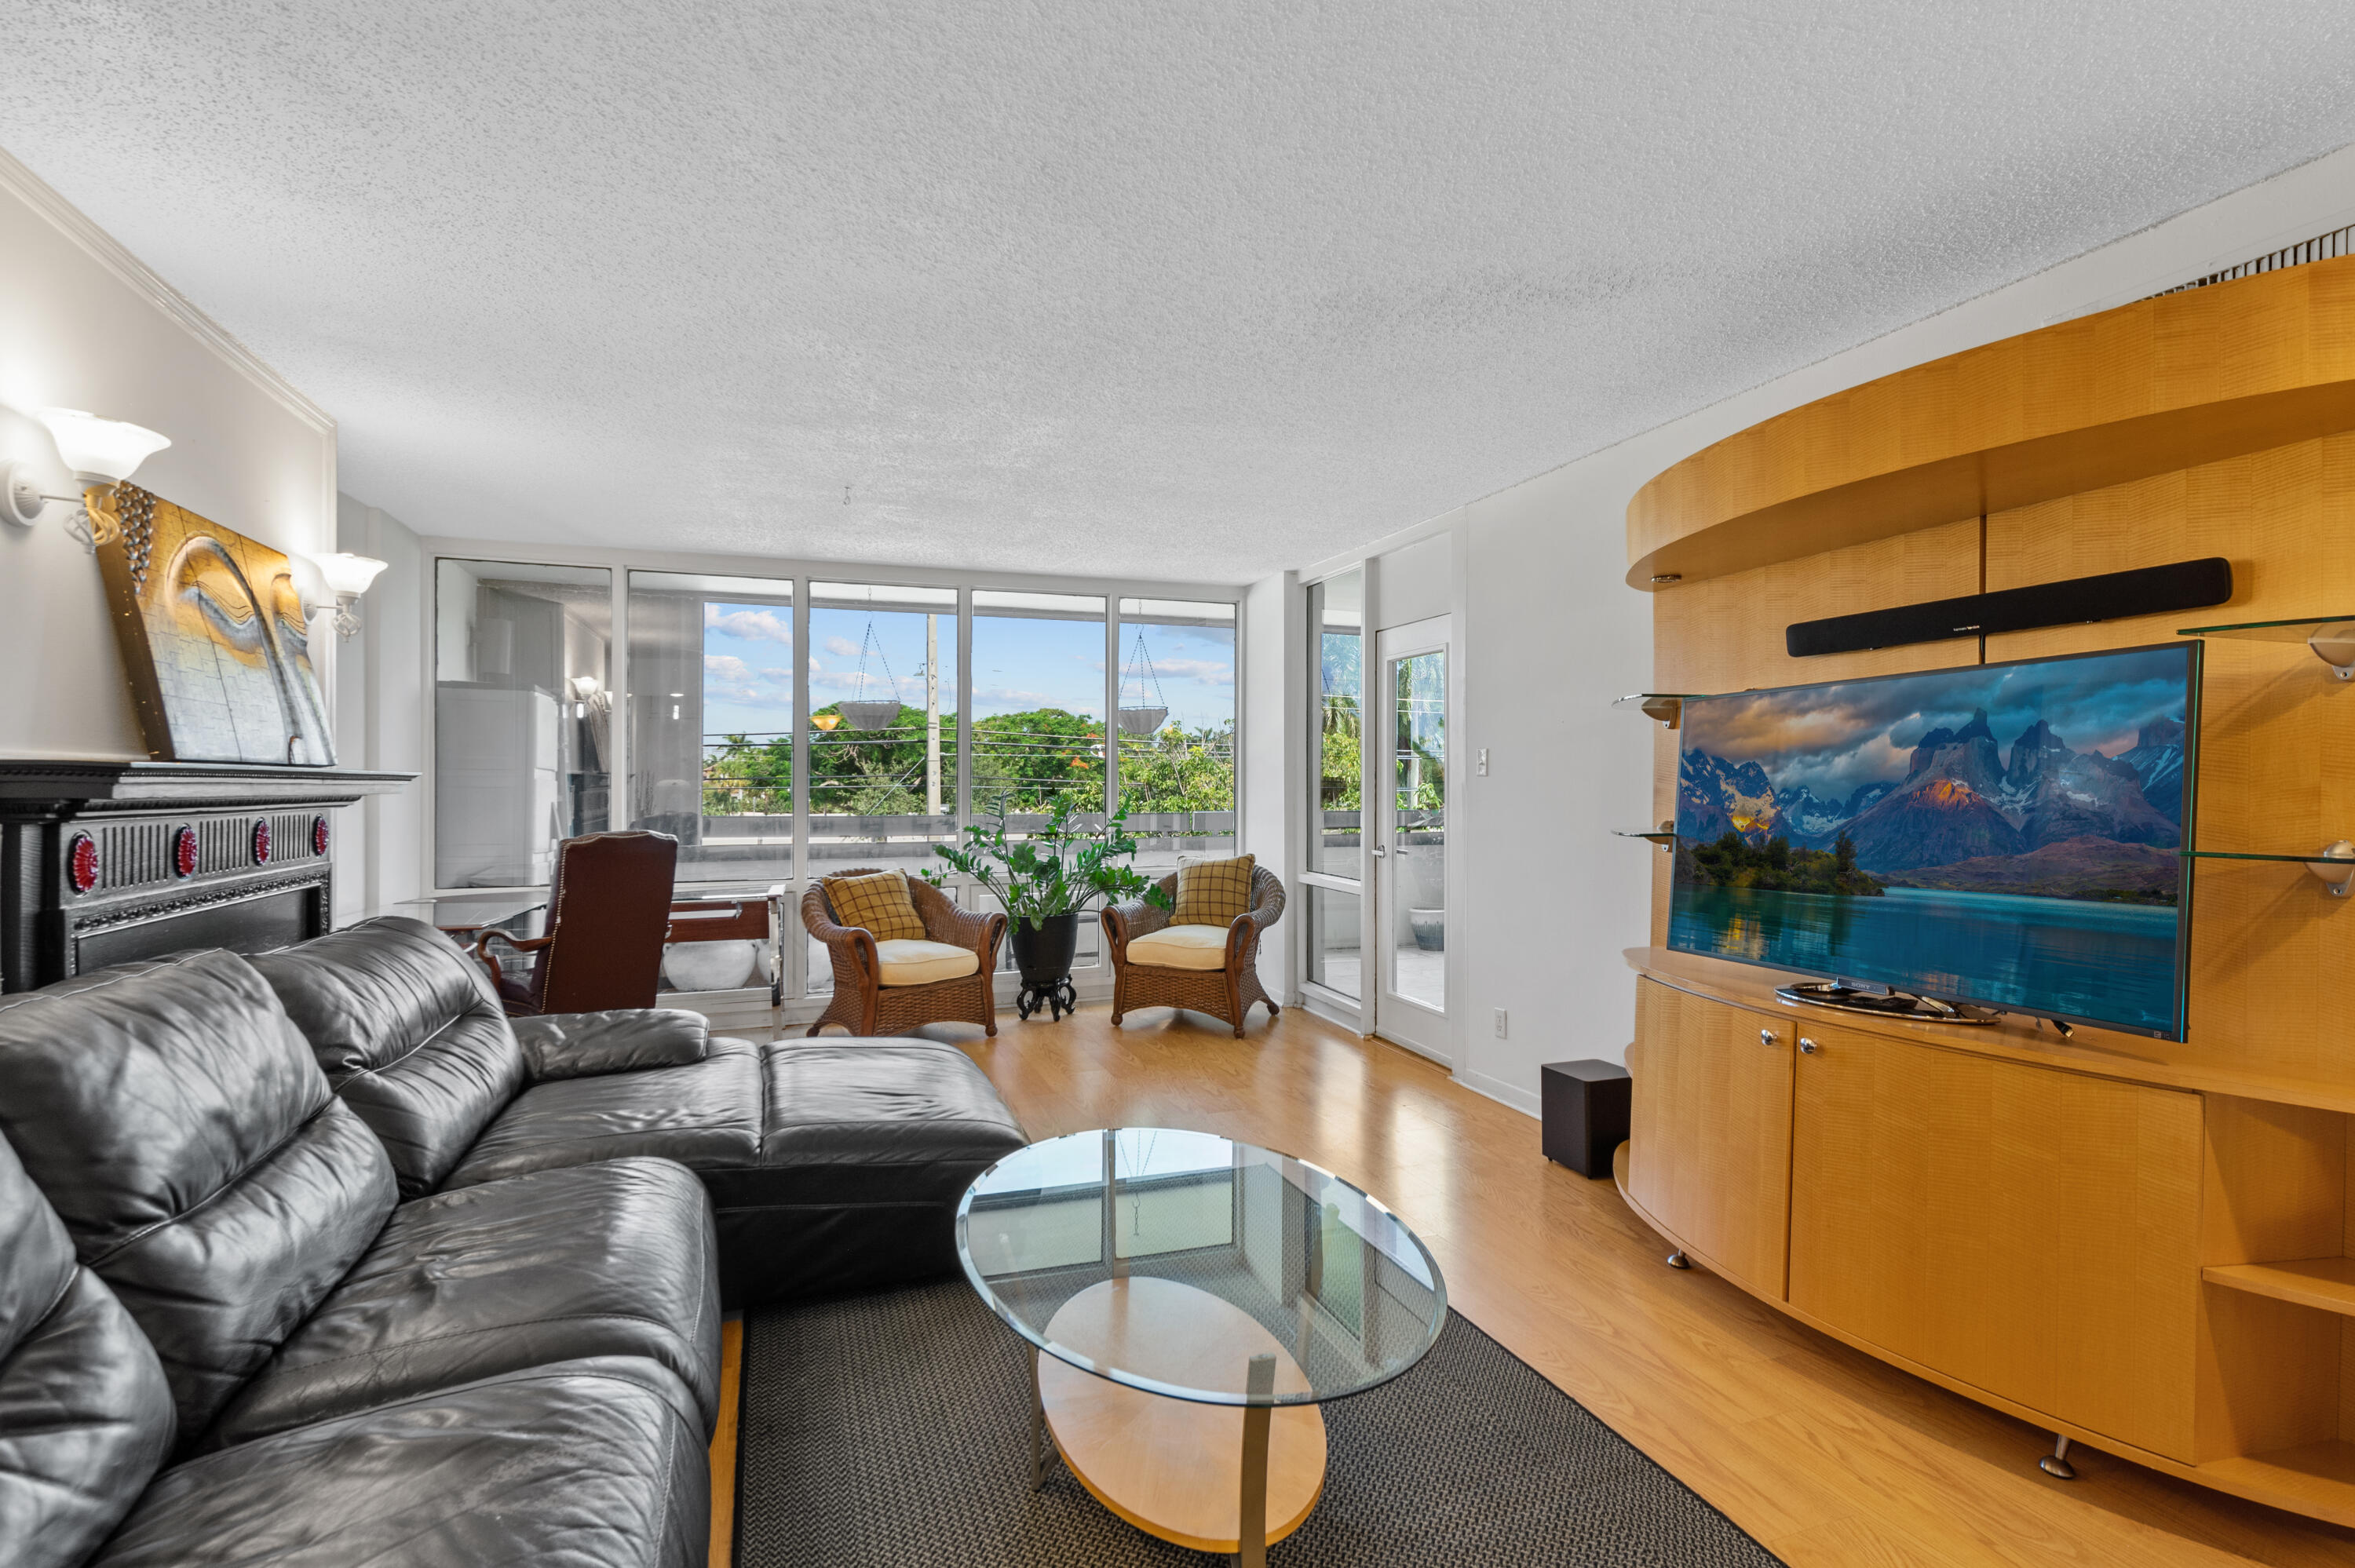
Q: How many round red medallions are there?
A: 4